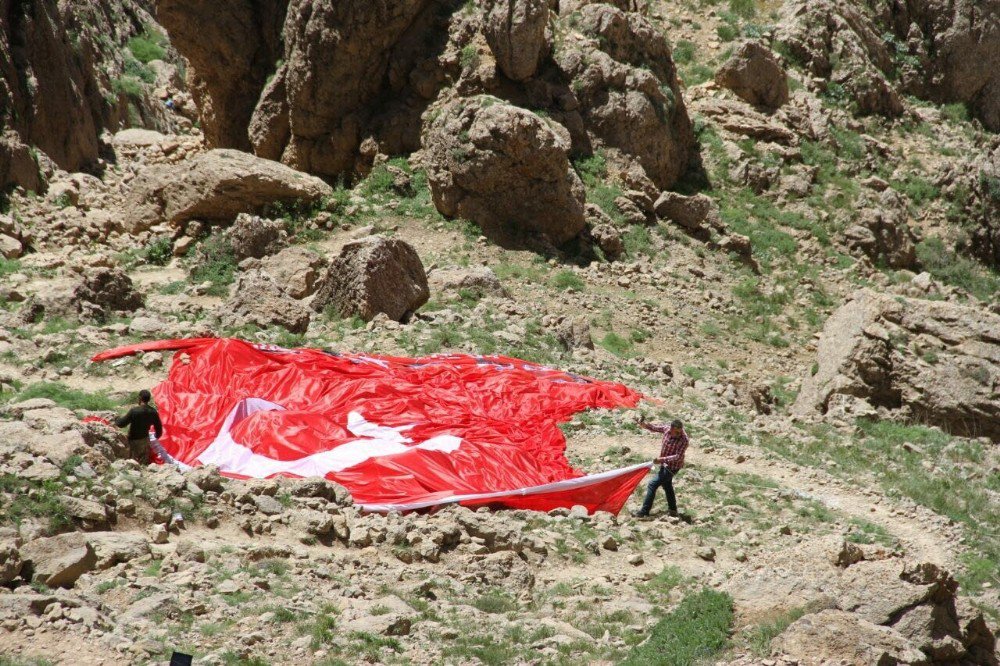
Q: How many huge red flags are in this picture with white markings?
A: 1